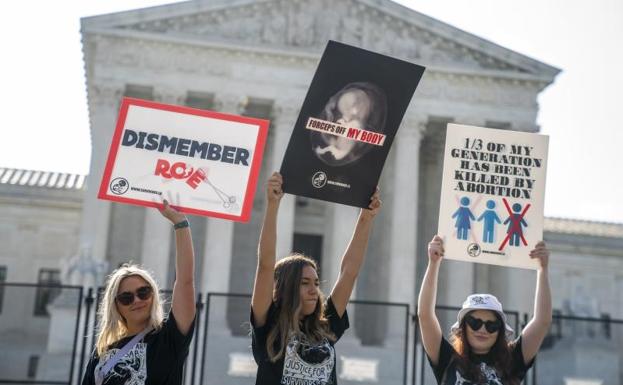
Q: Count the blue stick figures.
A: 3